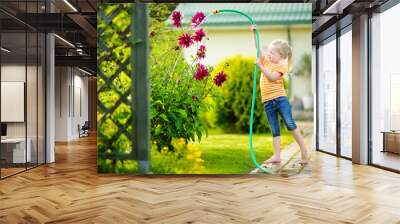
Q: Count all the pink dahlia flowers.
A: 7